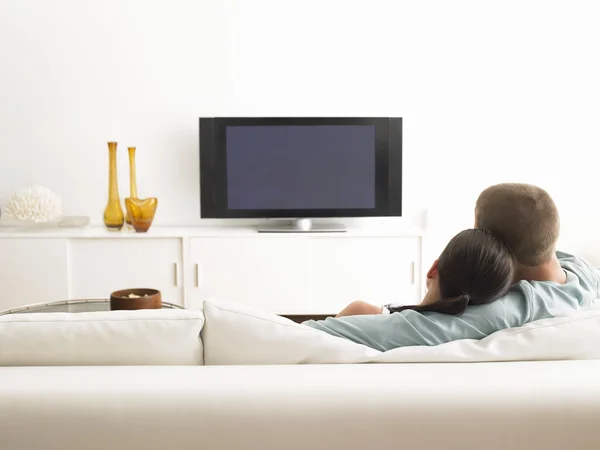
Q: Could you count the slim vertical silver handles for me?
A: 3